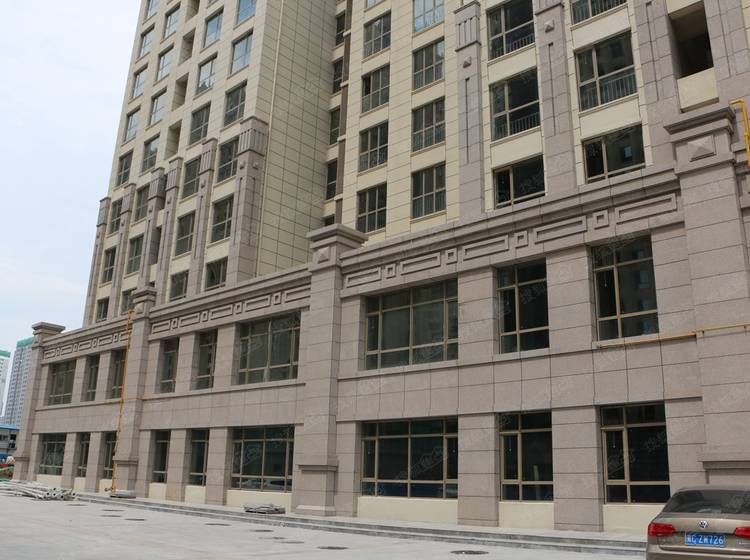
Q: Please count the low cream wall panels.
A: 9